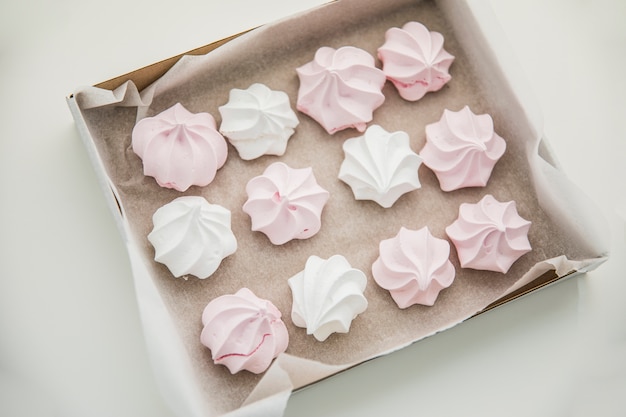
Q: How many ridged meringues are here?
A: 12